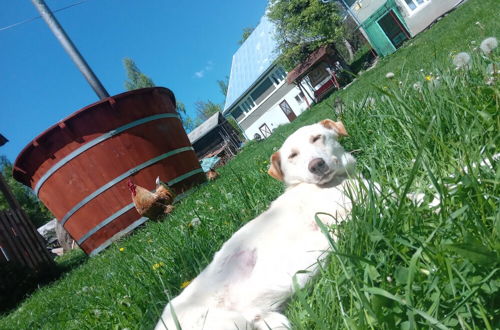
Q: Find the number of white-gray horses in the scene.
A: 0